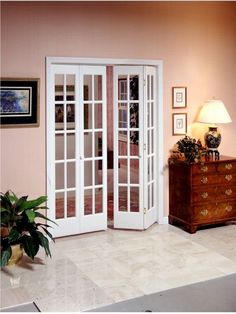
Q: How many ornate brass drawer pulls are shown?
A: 8